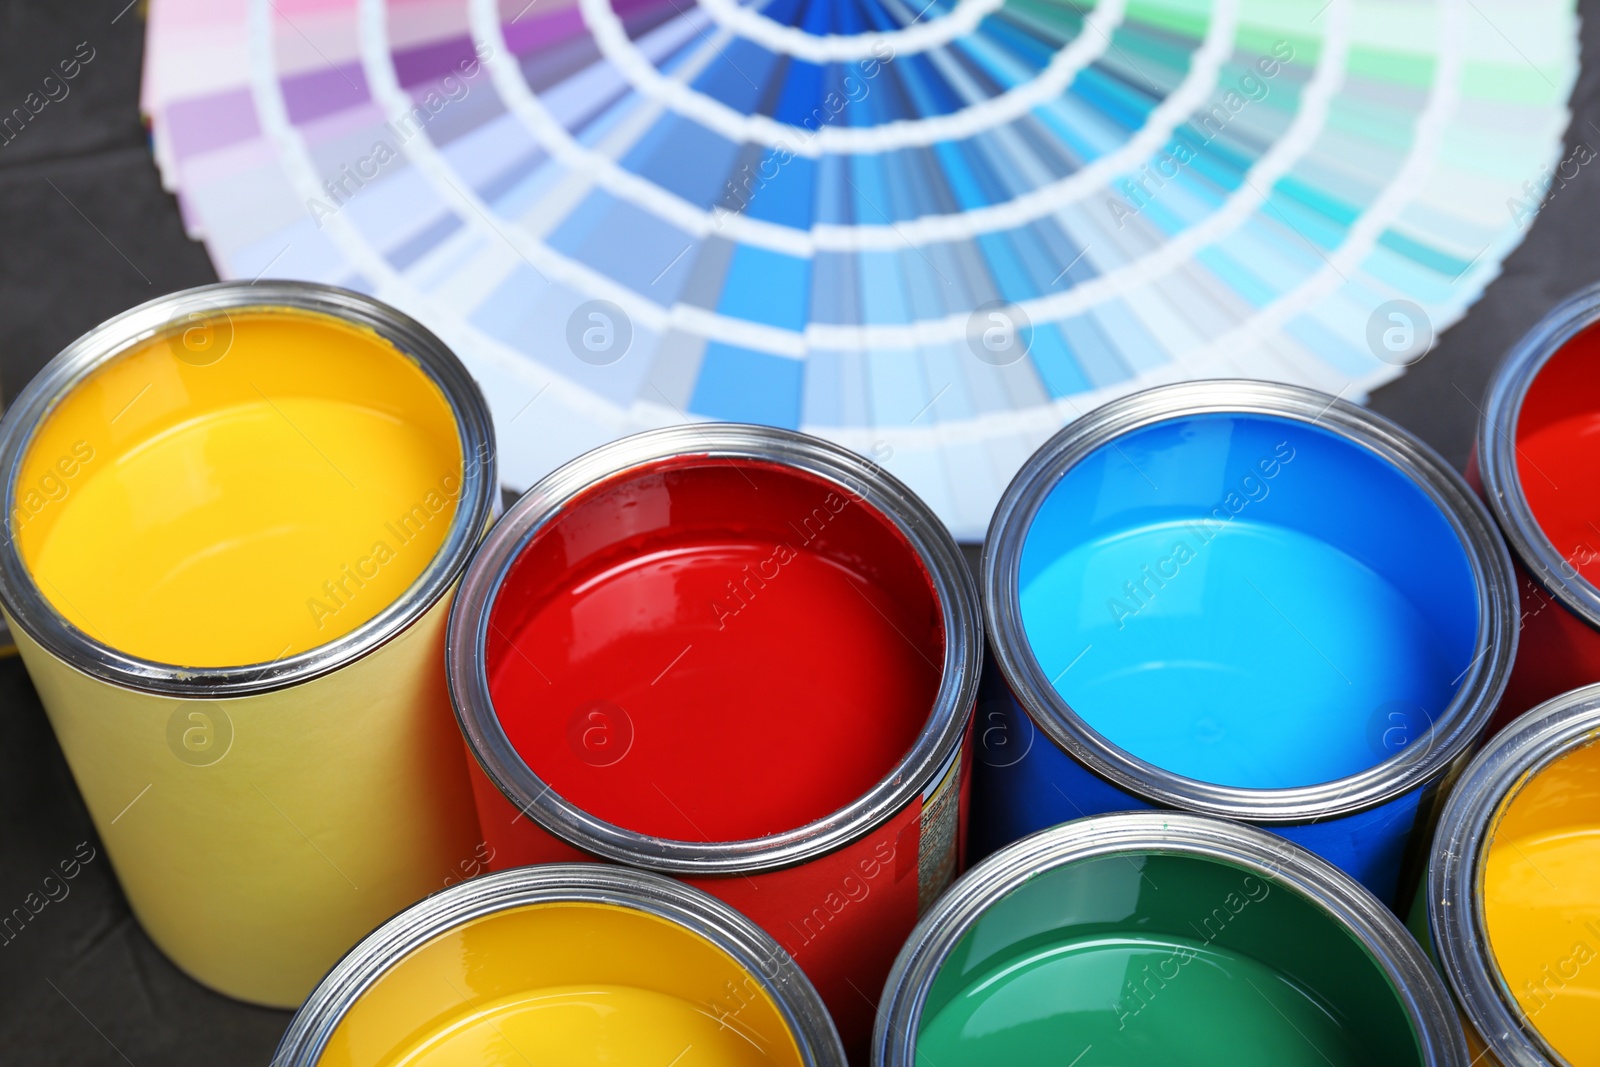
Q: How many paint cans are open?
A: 7